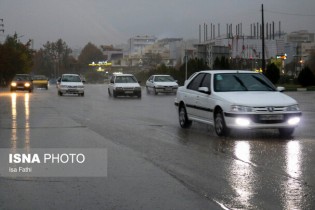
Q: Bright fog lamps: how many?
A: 2